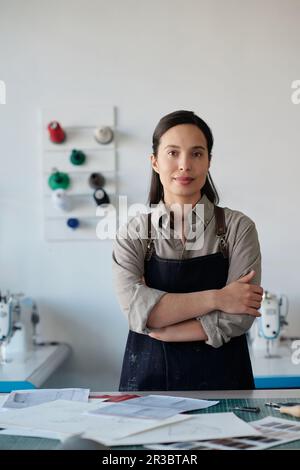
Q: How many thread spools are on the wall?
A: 8